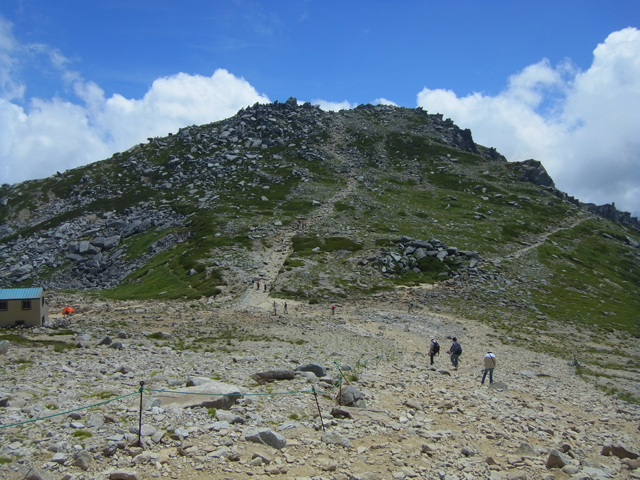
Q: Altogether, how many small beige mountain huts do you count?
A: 1